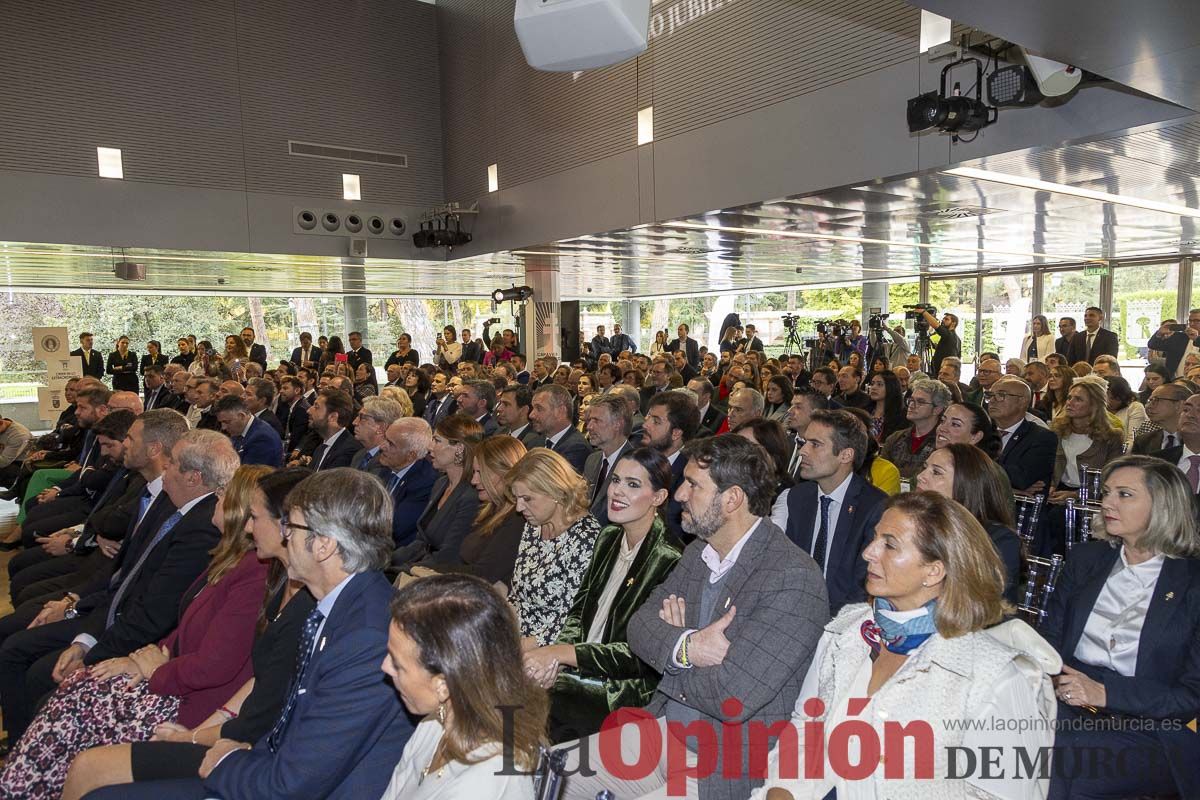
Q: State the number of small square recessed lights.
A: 5